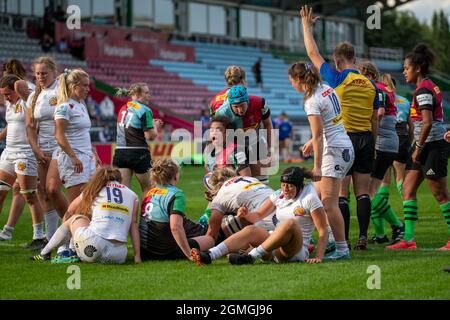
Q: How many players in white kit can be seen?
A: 8